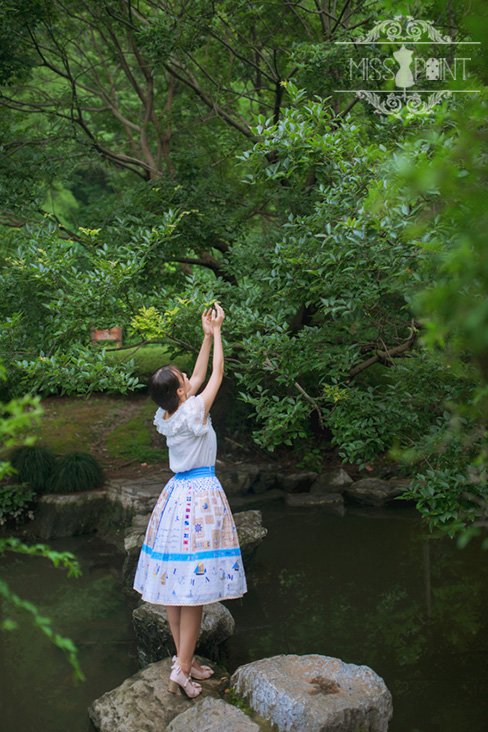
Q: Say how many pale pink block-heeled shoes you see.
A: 2